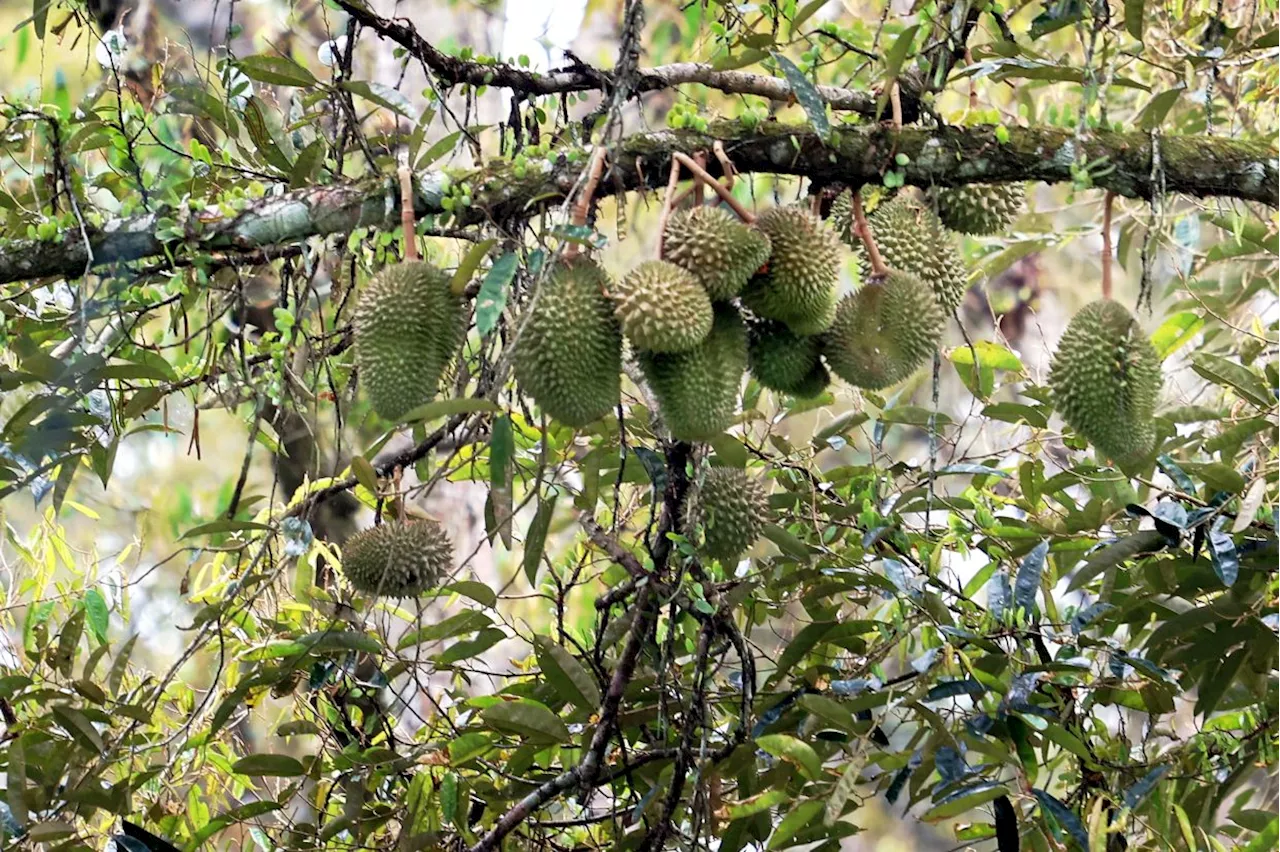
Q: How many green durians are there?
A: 14